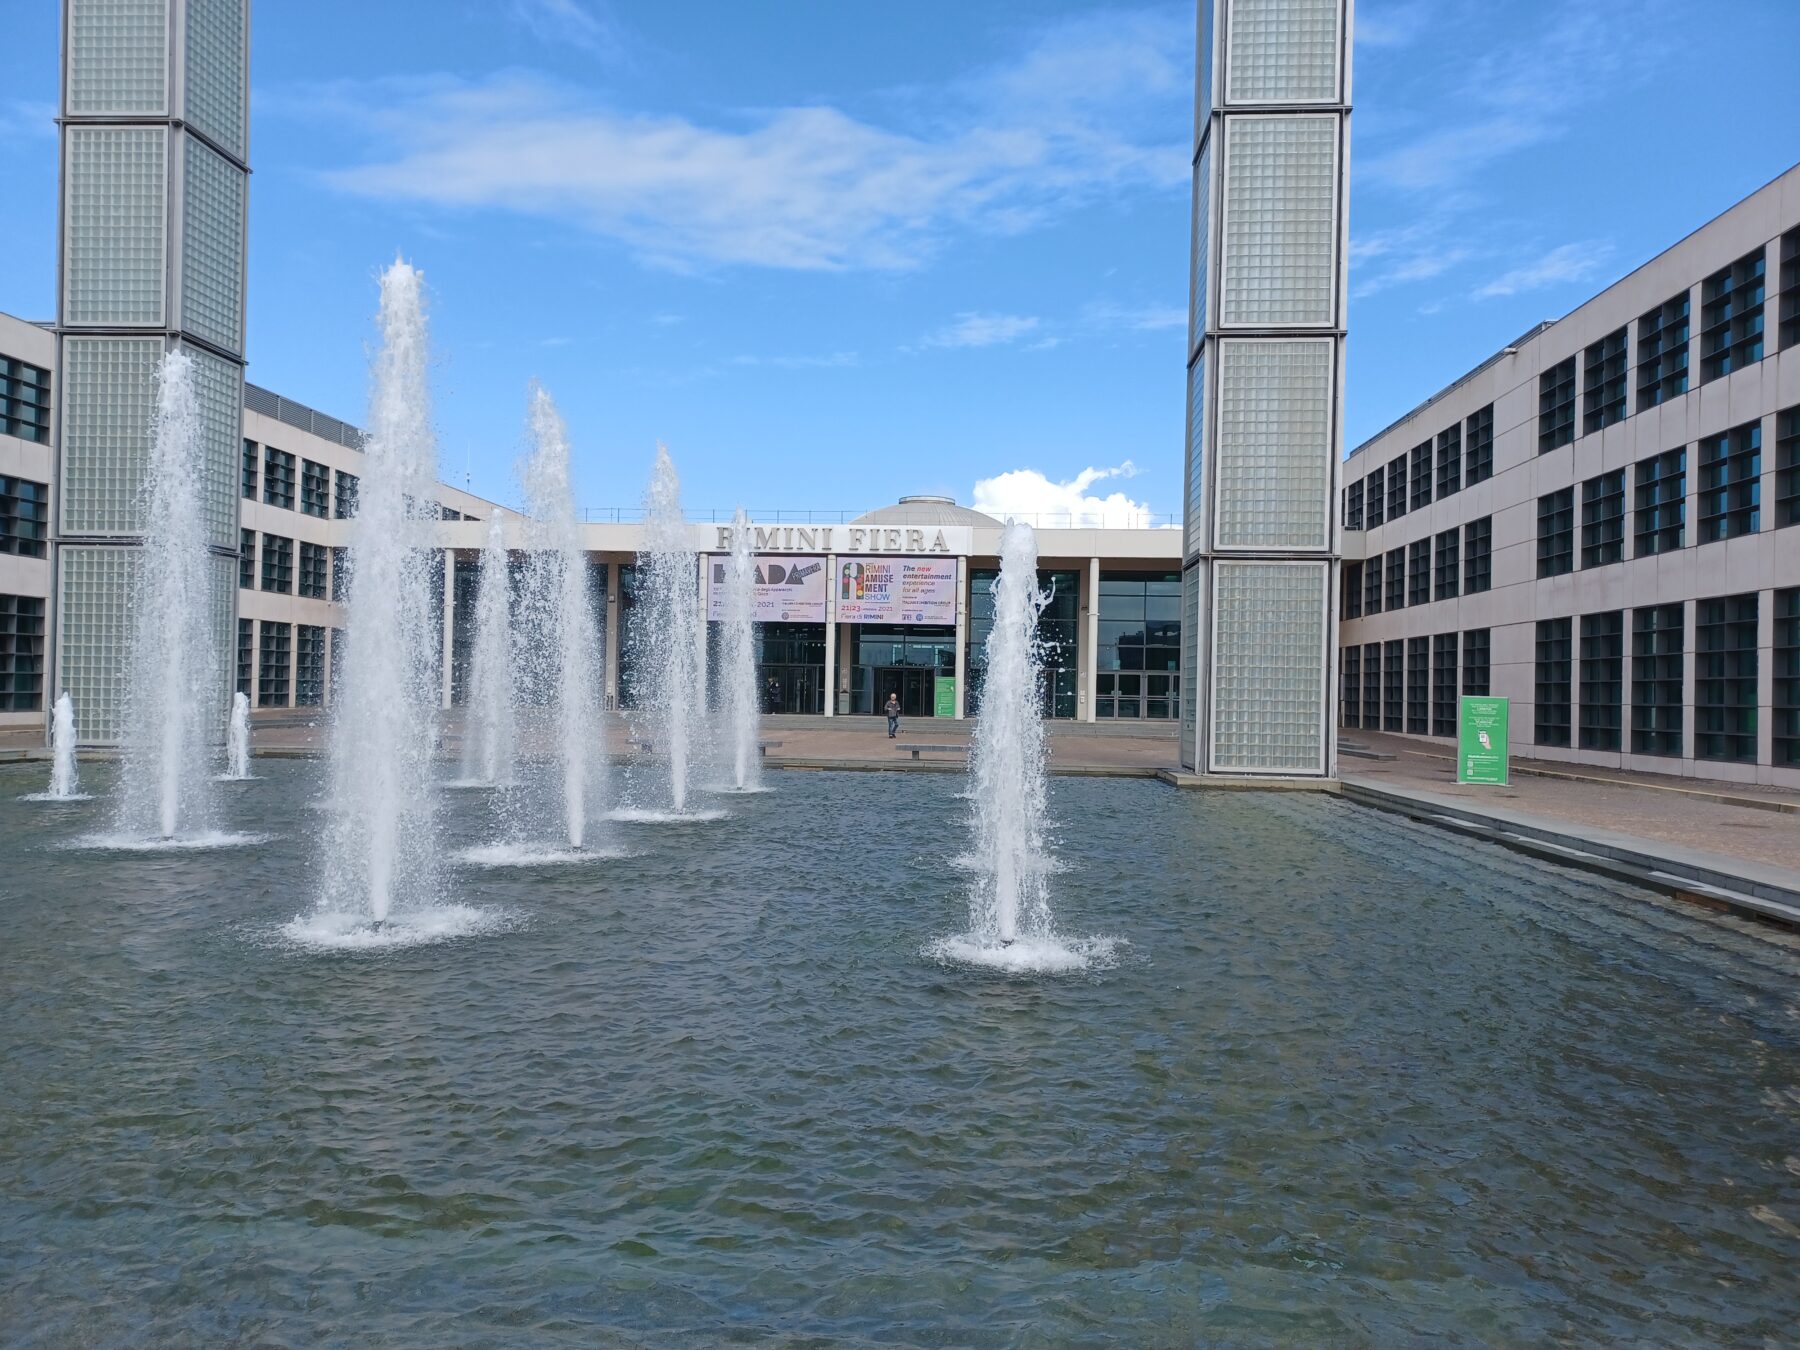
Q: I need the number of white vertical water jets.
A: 9